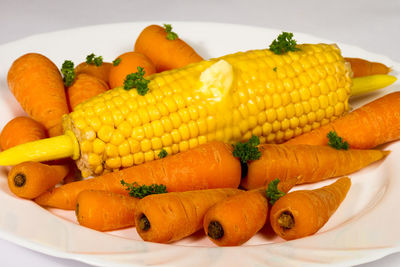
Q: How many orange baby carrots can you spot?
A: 15